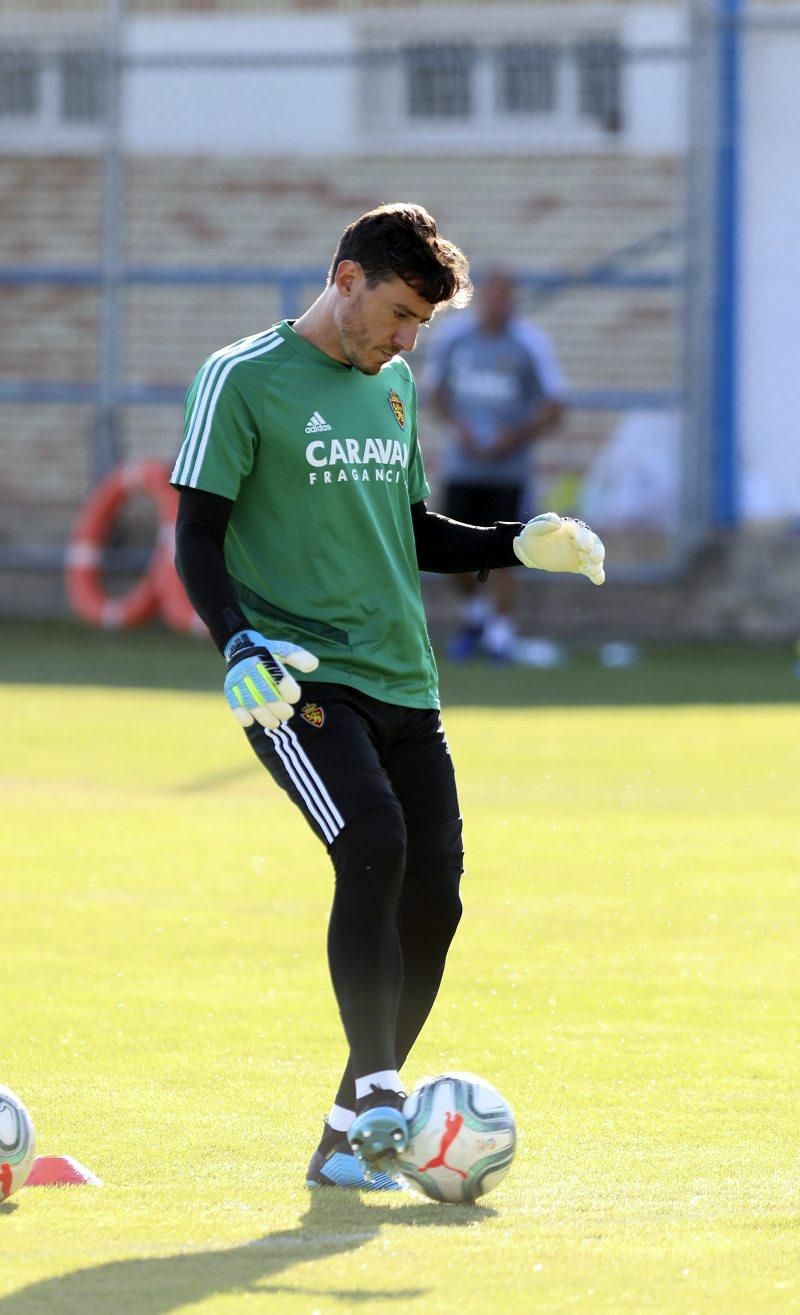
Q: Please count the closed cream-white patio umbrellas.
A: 0